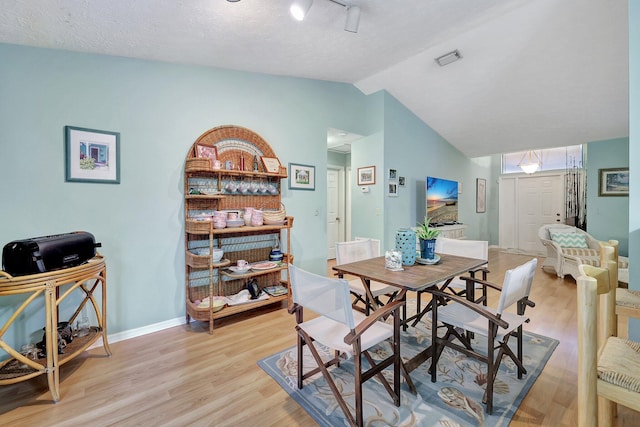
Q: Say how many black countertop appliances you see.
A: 1